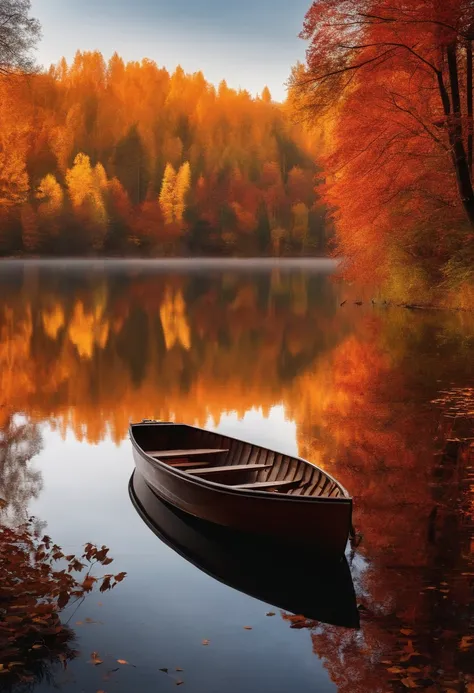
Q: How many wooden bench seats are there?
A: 3